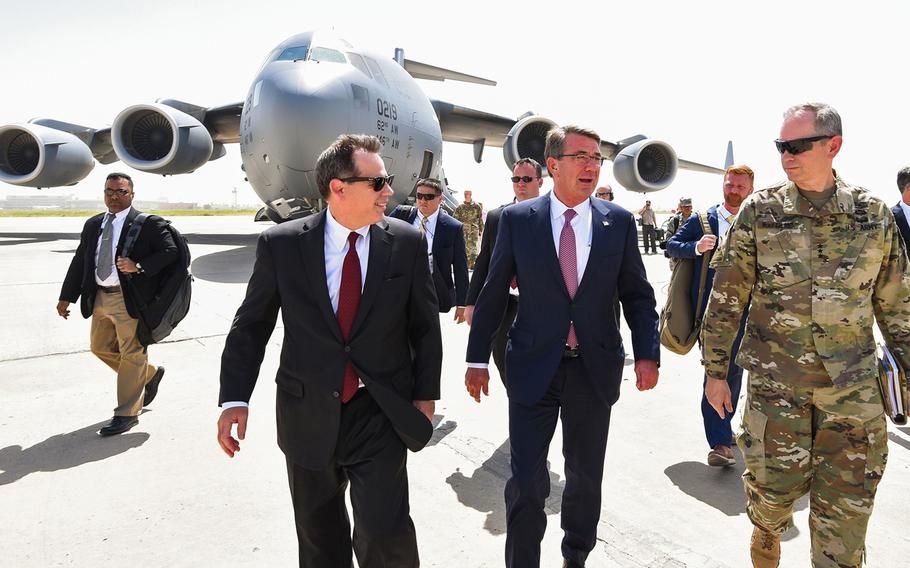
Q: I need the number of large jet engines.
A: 4